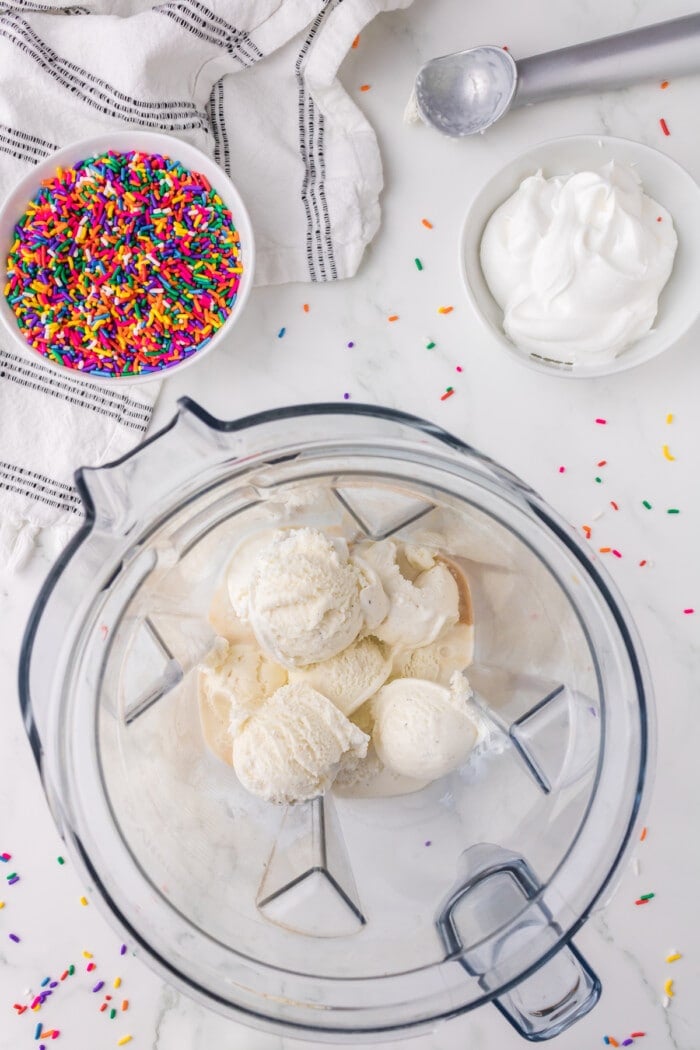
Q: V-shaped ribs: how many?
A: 4